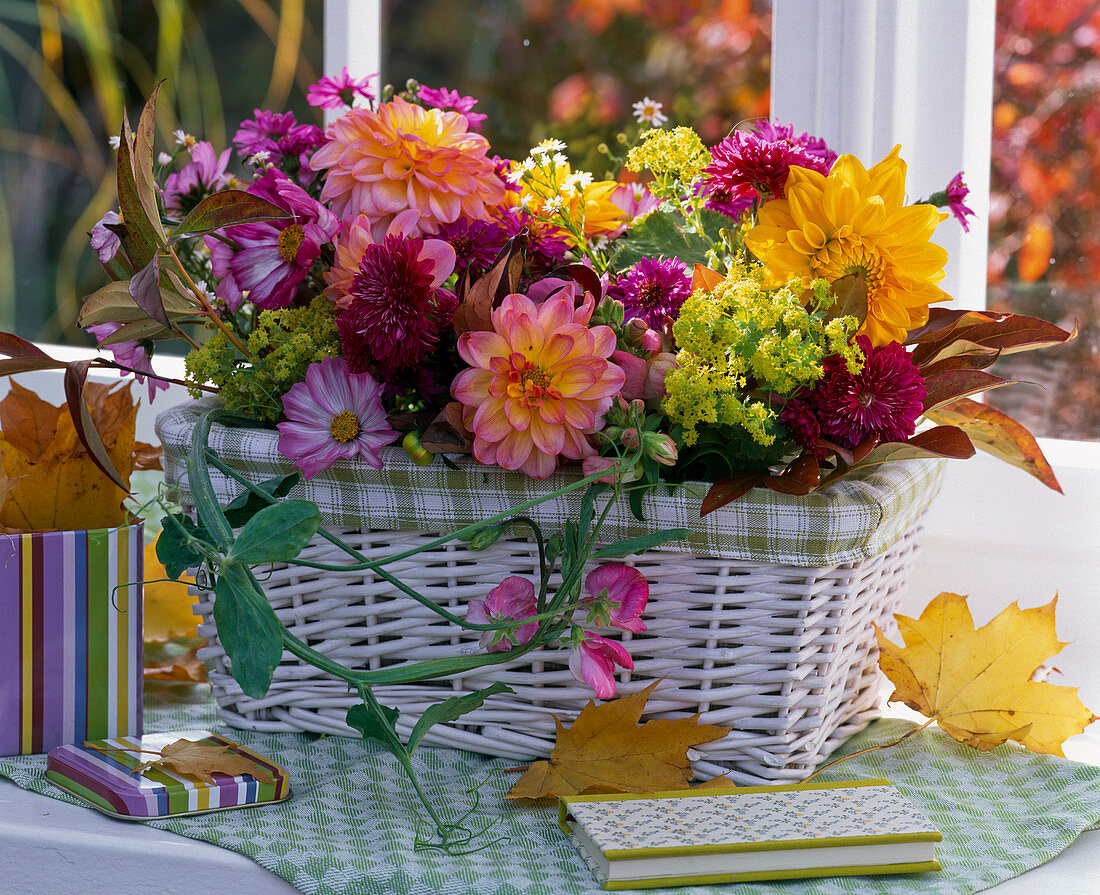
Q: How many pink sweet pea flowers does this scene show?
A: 3